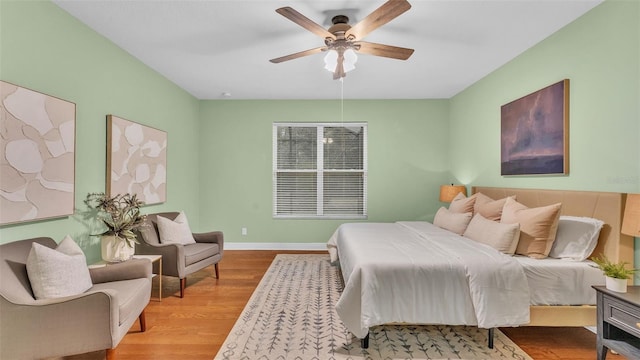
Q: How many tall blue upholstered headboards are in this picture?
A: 0